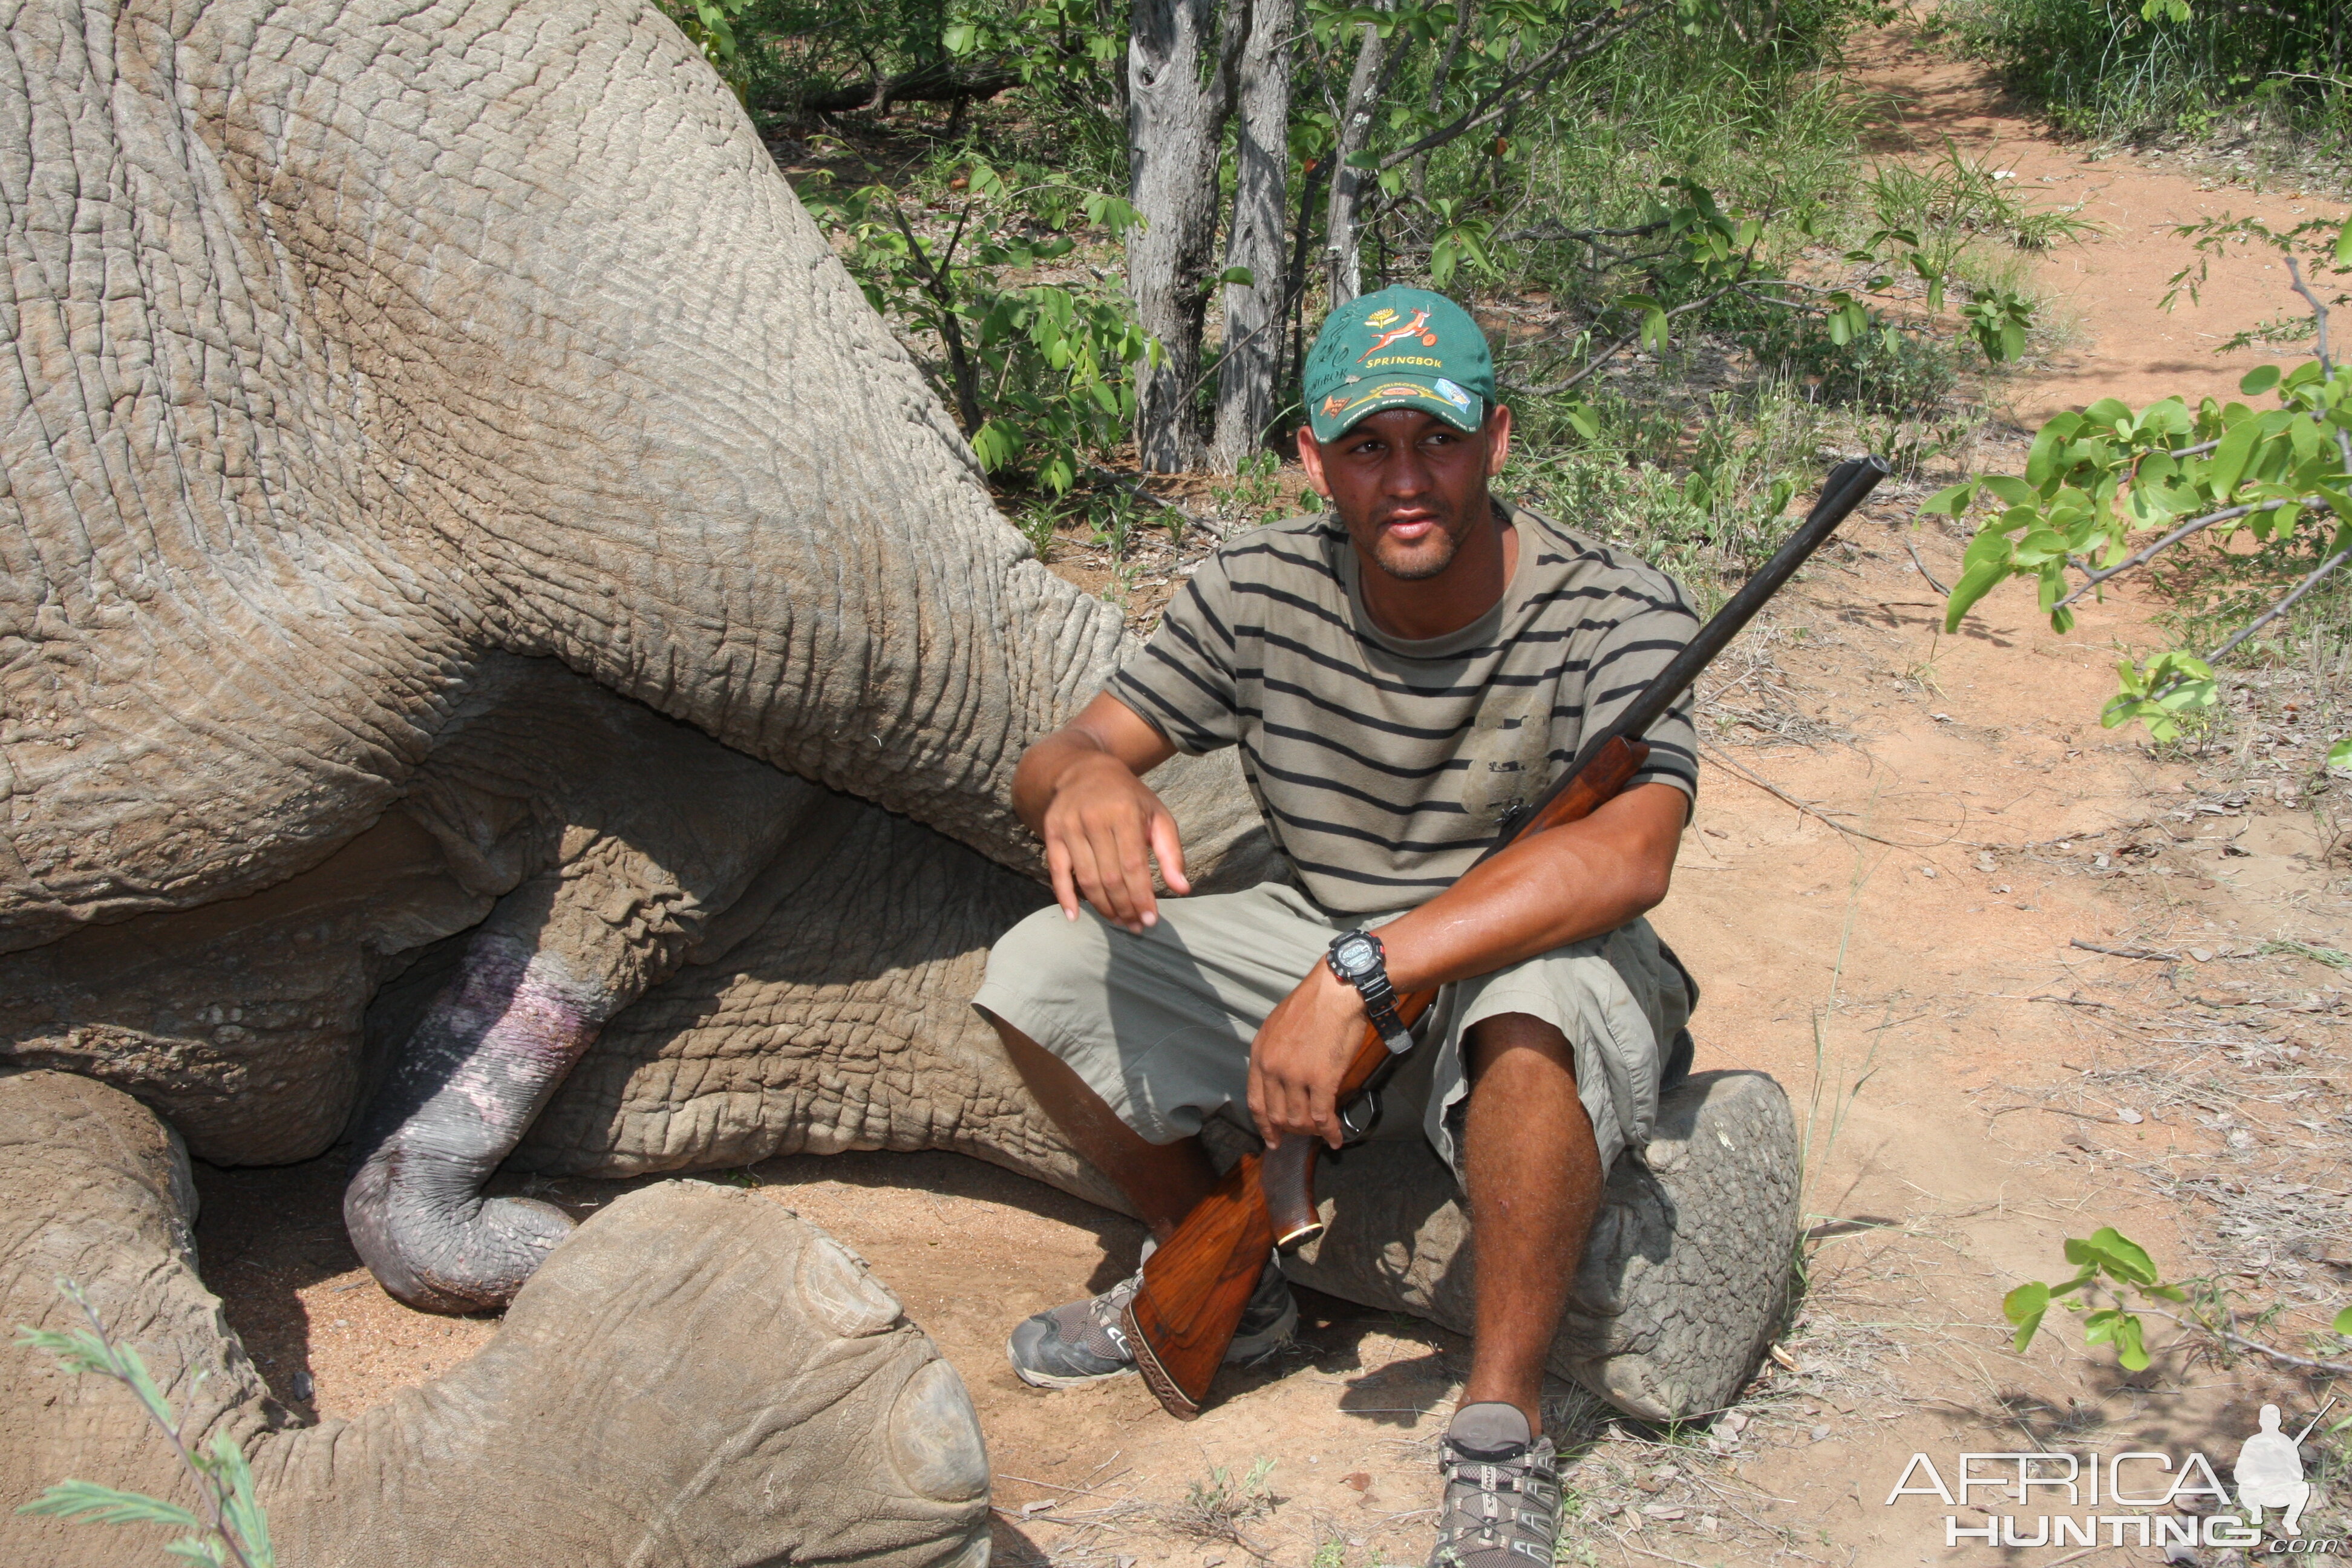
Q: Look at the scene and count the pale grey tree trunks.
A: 3